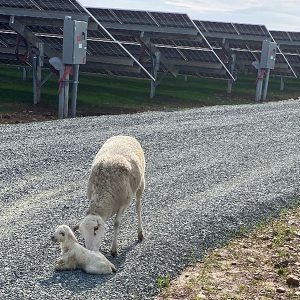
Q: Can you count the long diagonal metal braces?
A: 3